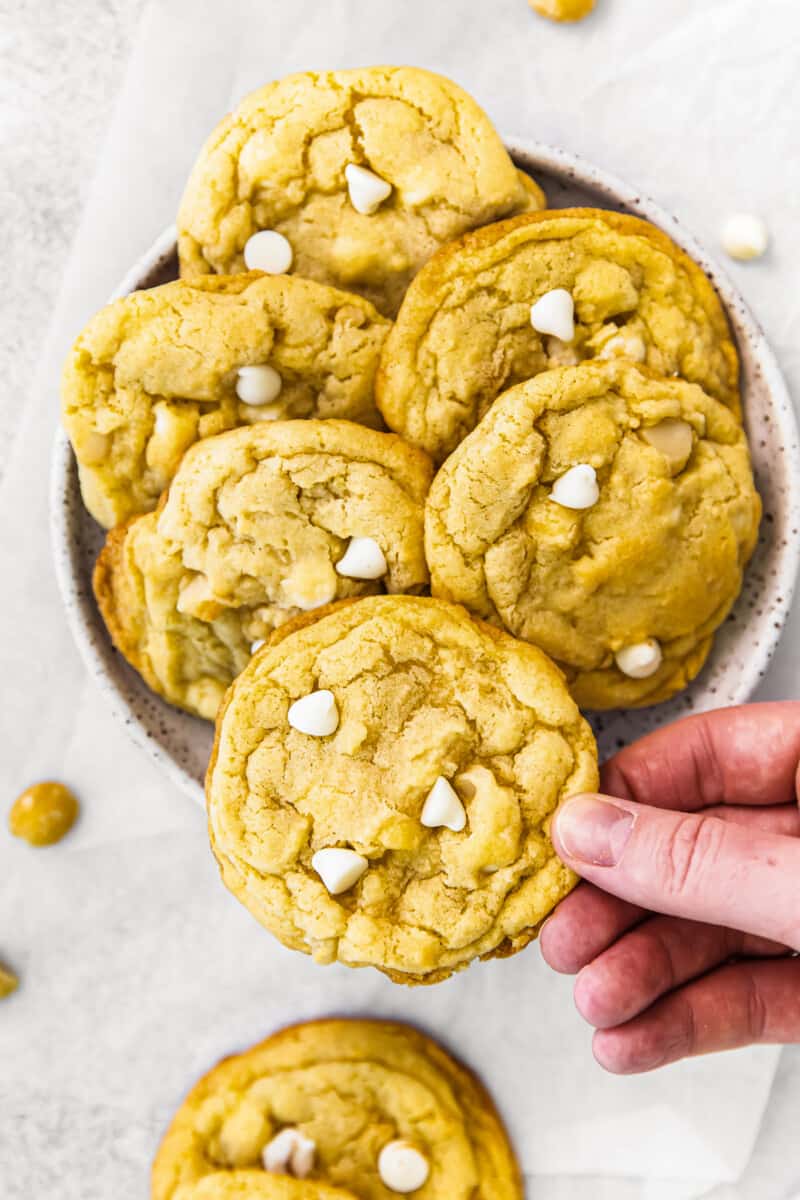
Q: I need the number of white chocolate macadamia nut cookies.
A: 8